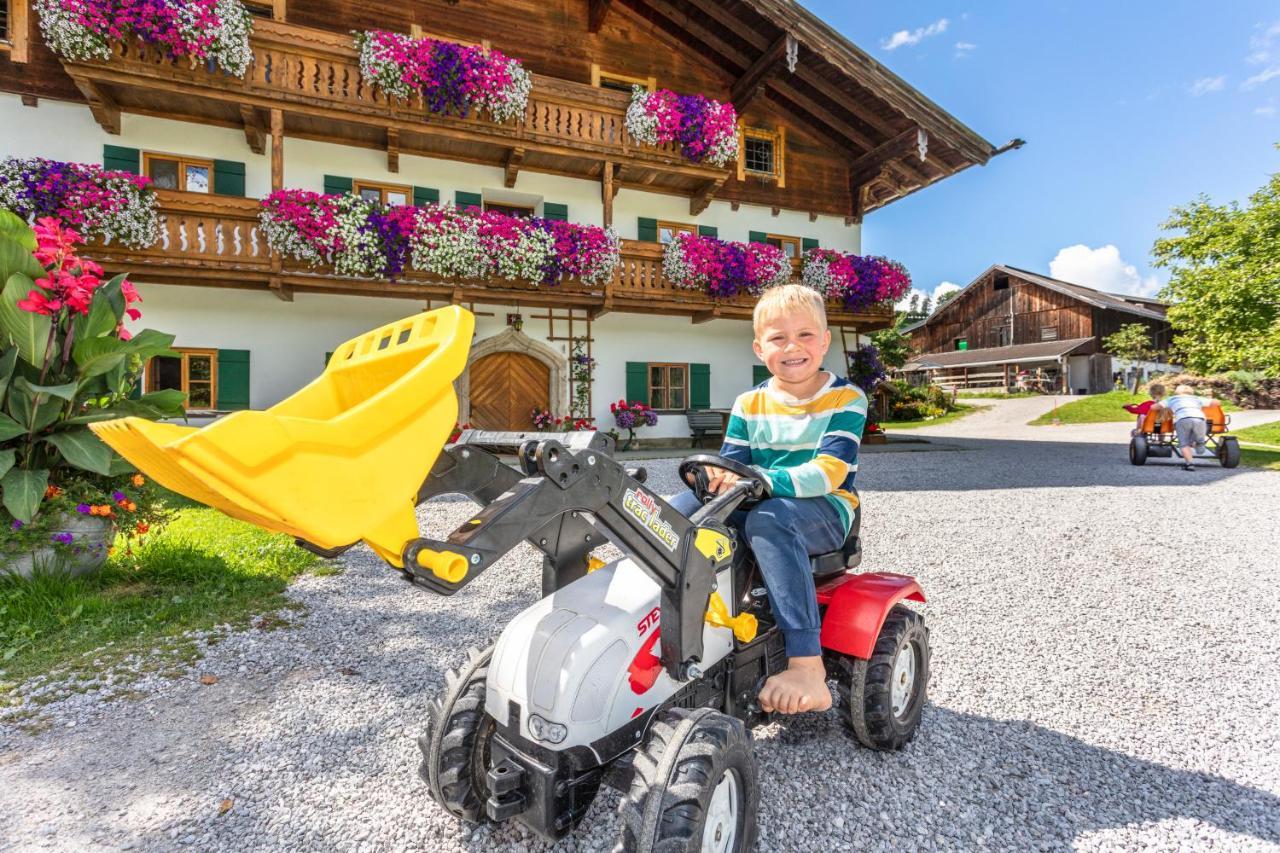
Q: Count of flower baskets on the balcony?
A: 7